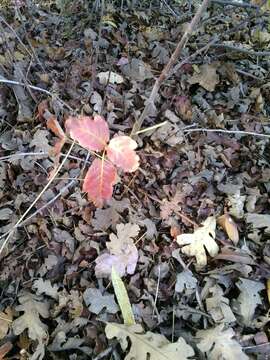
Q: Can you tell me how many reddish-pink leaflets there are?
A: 3